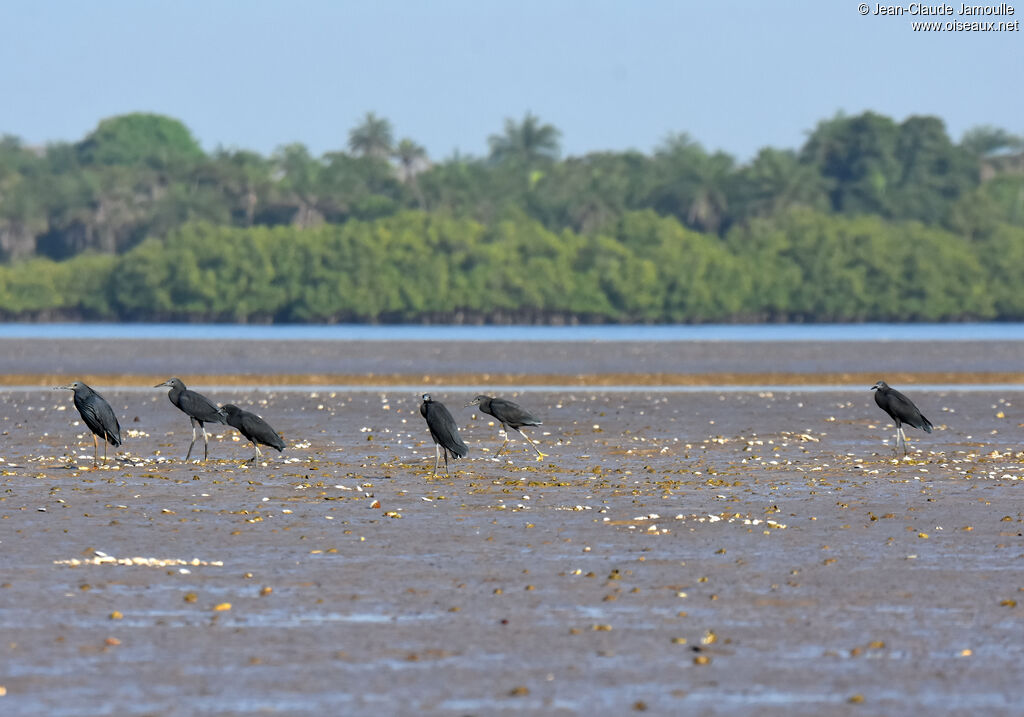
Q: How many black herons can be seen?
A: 6